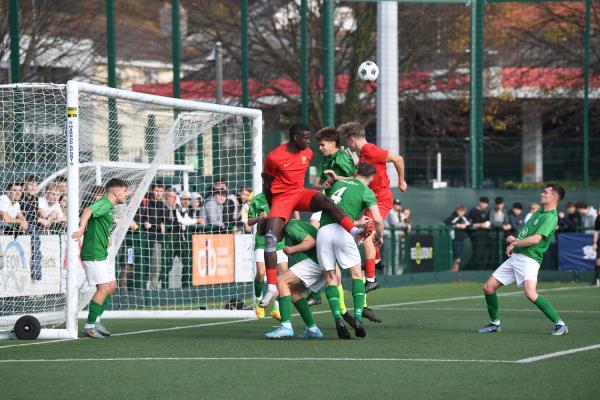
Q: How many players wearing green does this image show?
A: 6